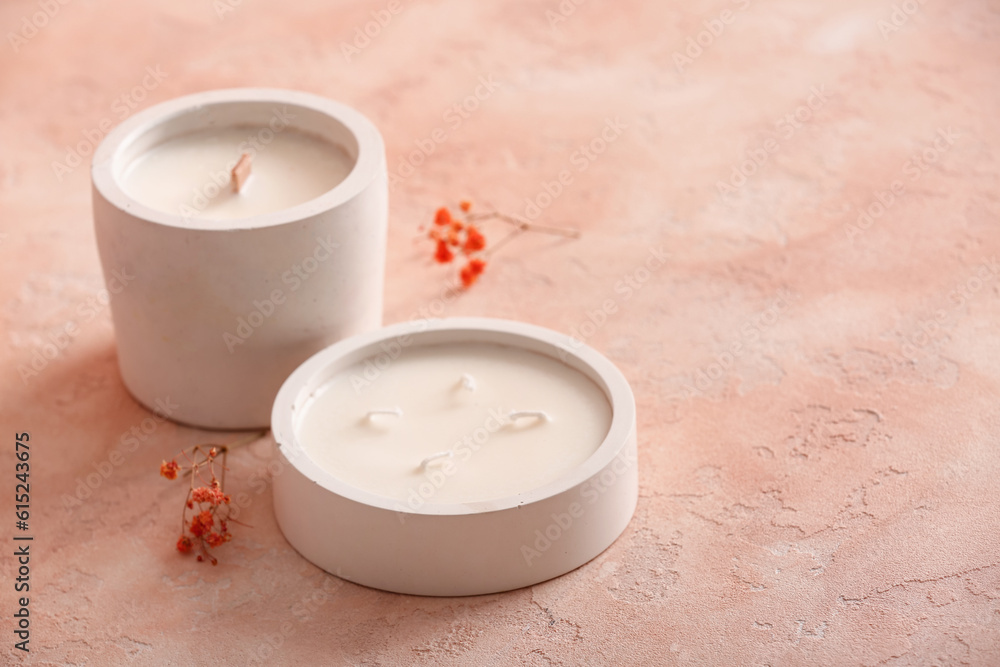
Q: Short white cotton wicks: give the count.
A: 4